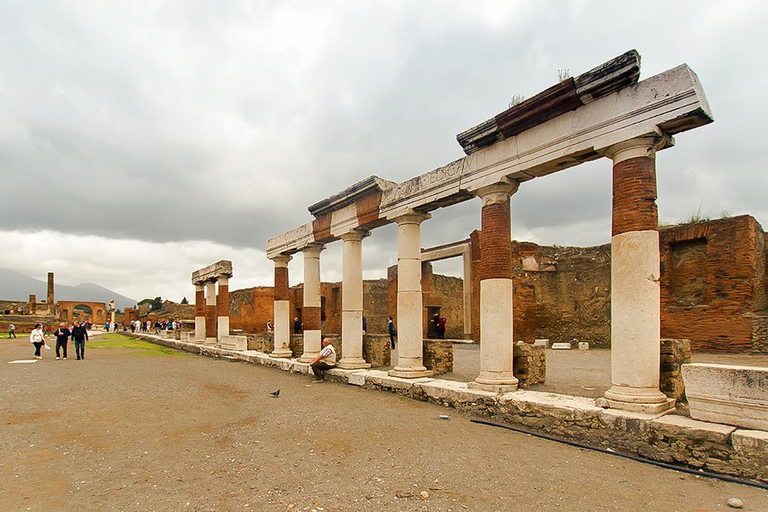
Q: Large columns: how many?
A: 9